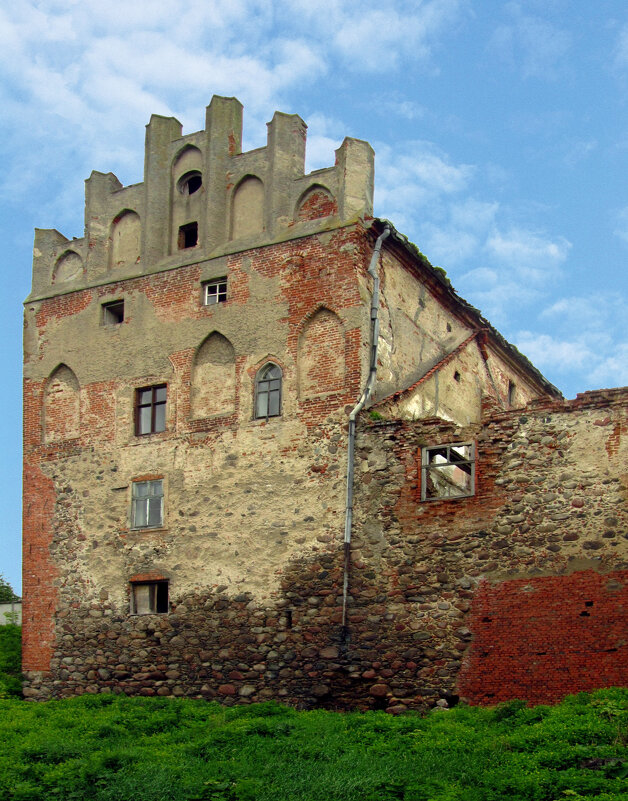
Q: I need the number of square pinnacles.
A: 6